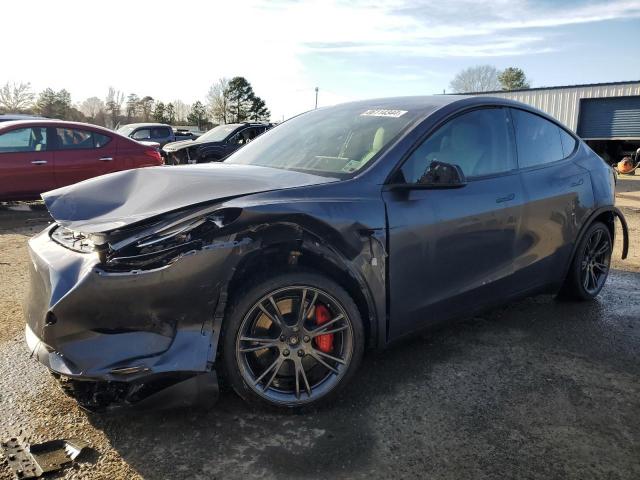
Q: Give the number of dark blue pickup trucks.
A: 1